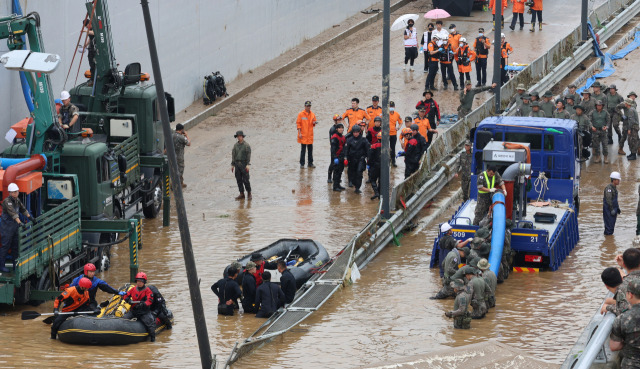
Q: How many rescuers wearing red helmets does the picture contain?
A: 3